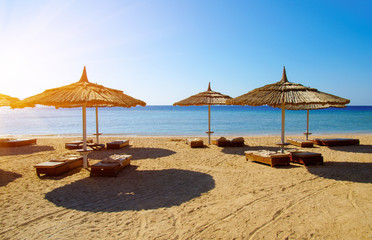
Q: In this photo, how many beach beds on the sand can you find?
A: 11